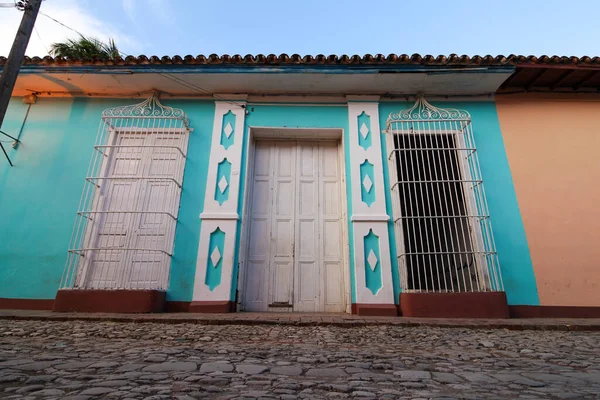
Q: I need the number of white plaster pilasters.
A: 2